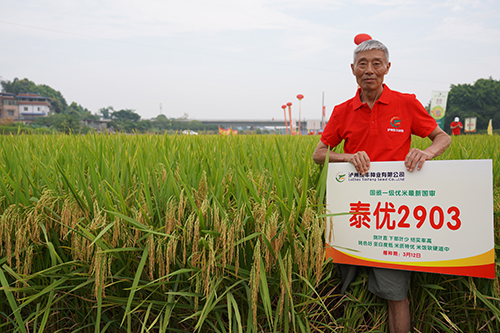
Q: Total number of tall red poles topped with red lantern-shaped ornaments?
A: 3